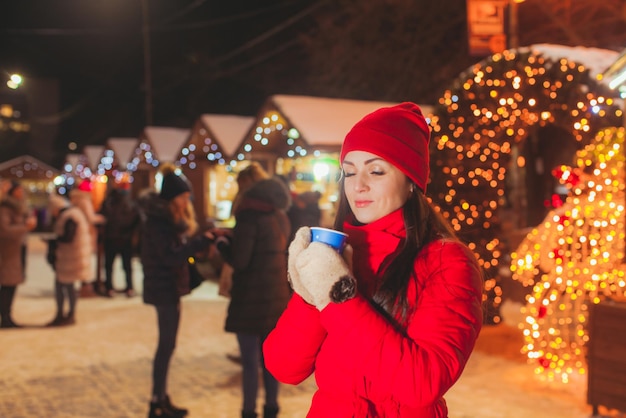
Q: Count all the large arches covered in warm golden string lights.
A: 1